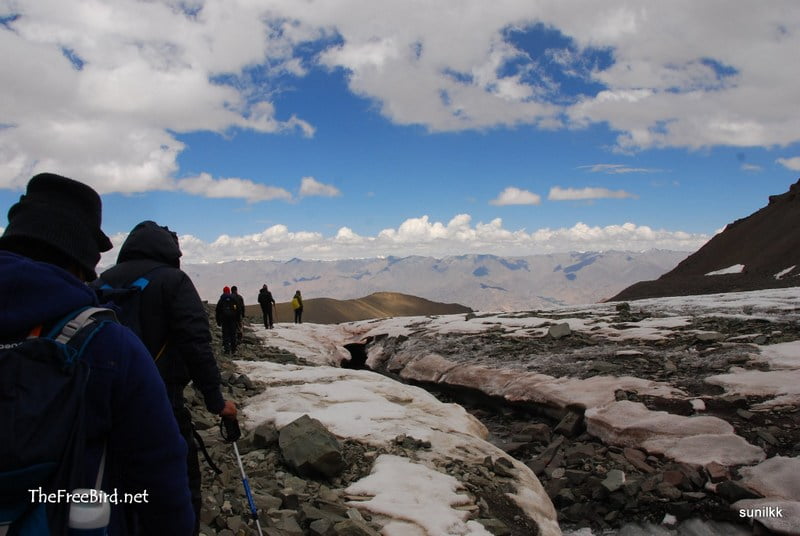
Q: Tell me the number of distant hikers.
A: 4